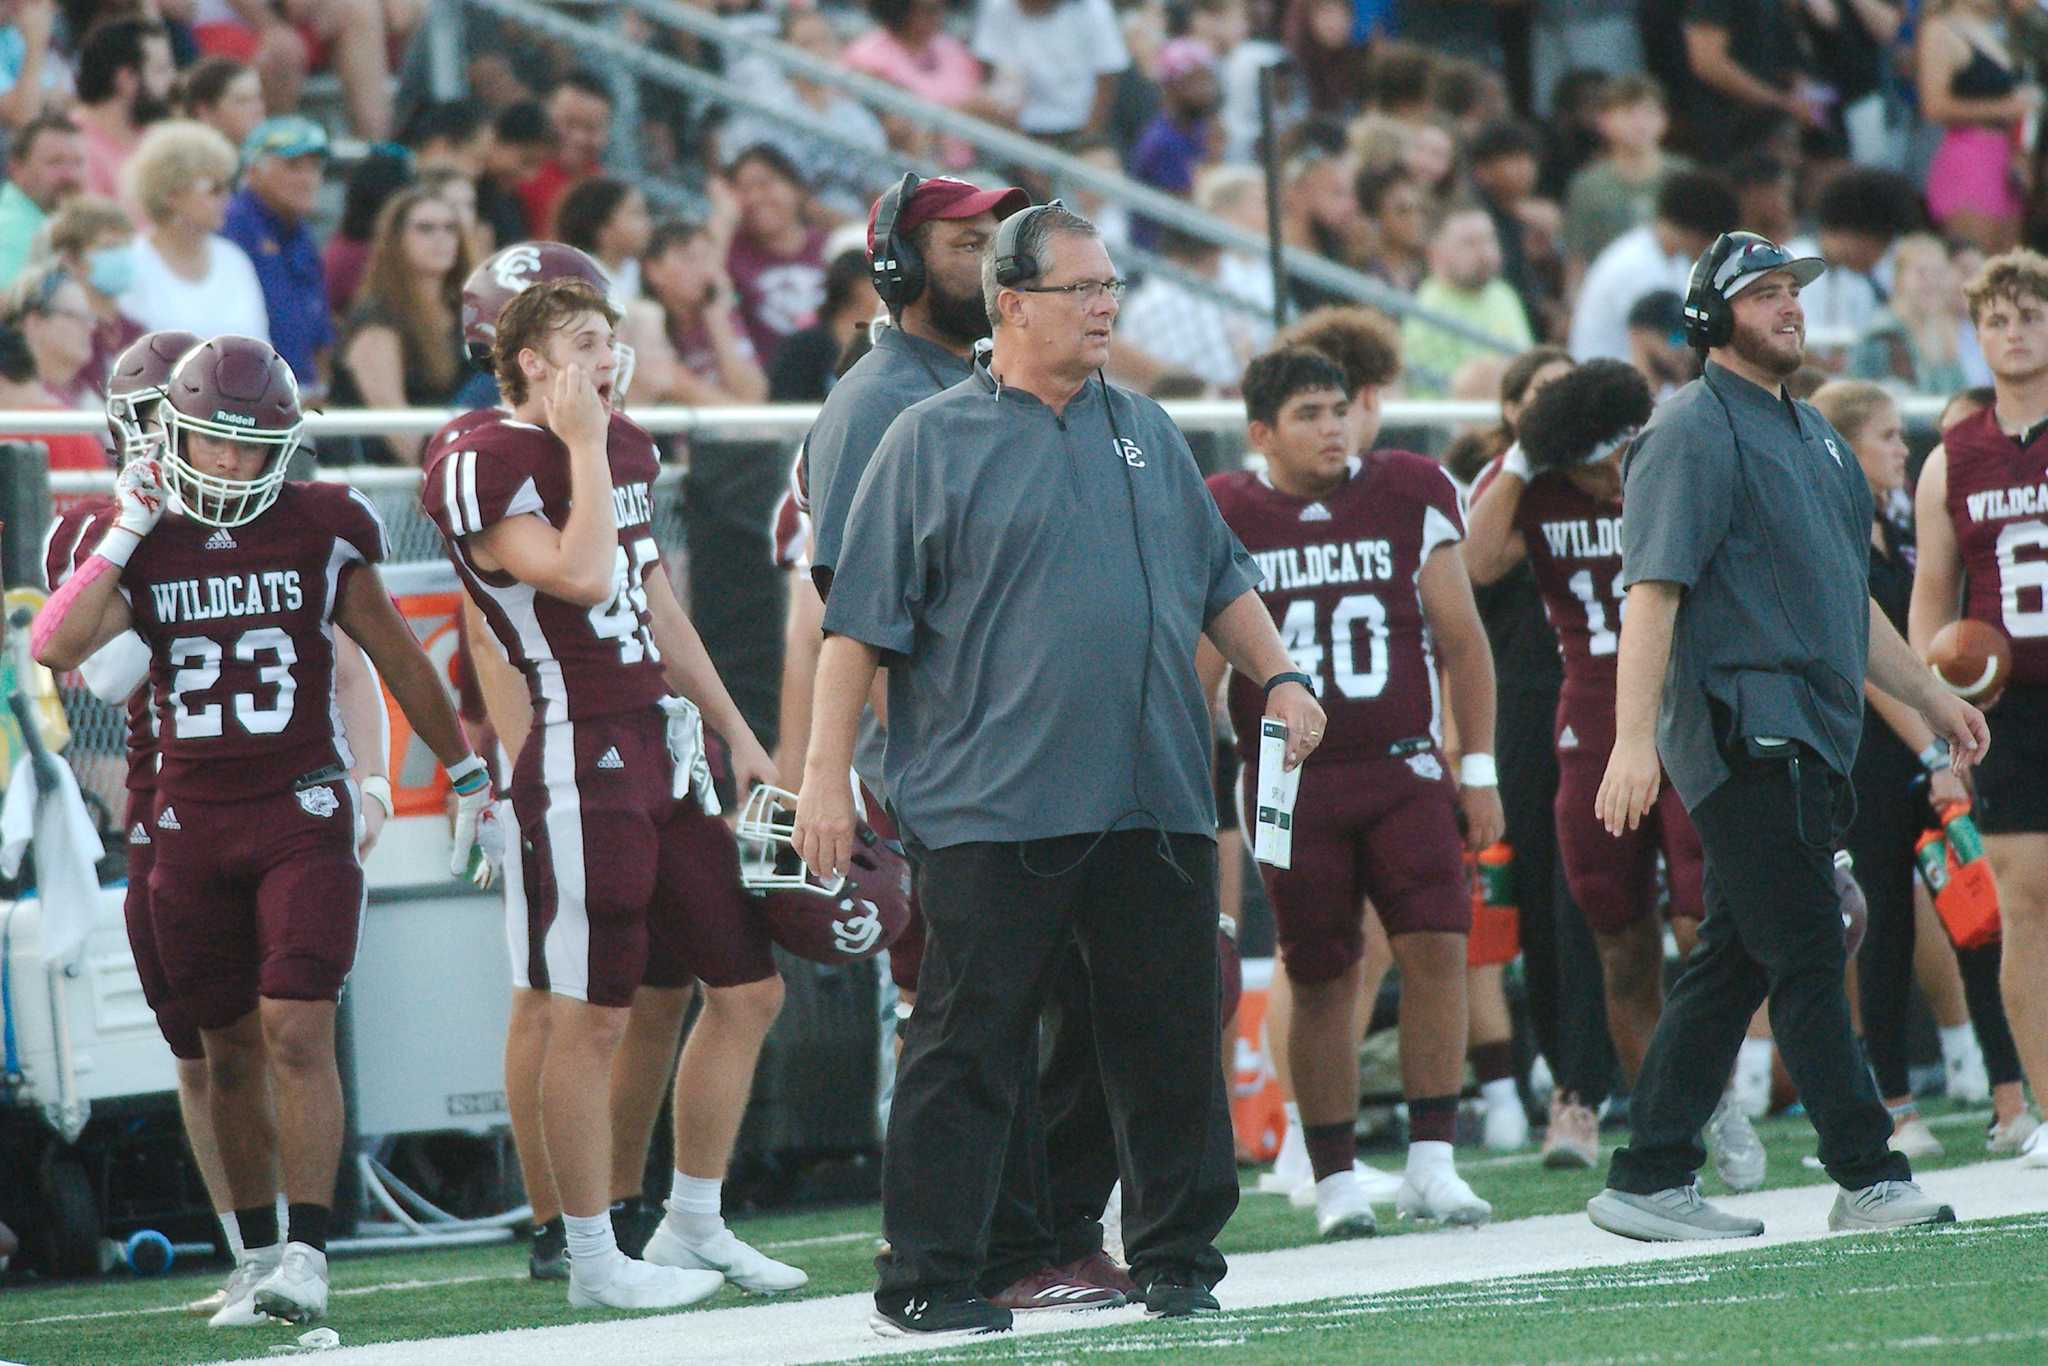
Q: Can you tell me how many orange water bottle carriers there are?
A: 2